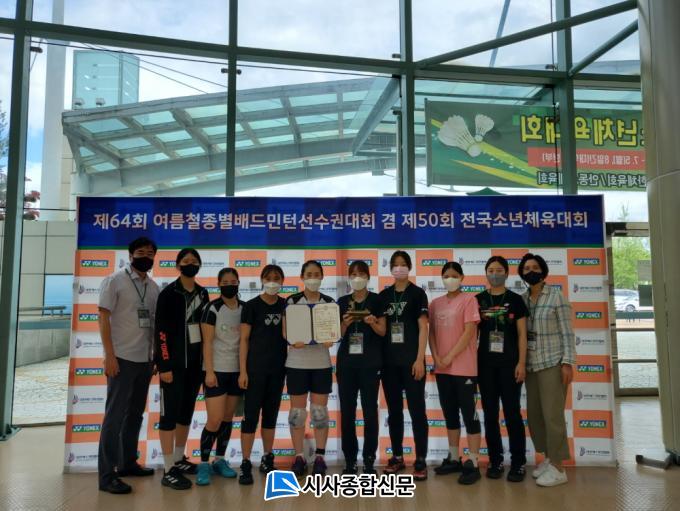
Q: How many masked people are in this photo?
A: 10